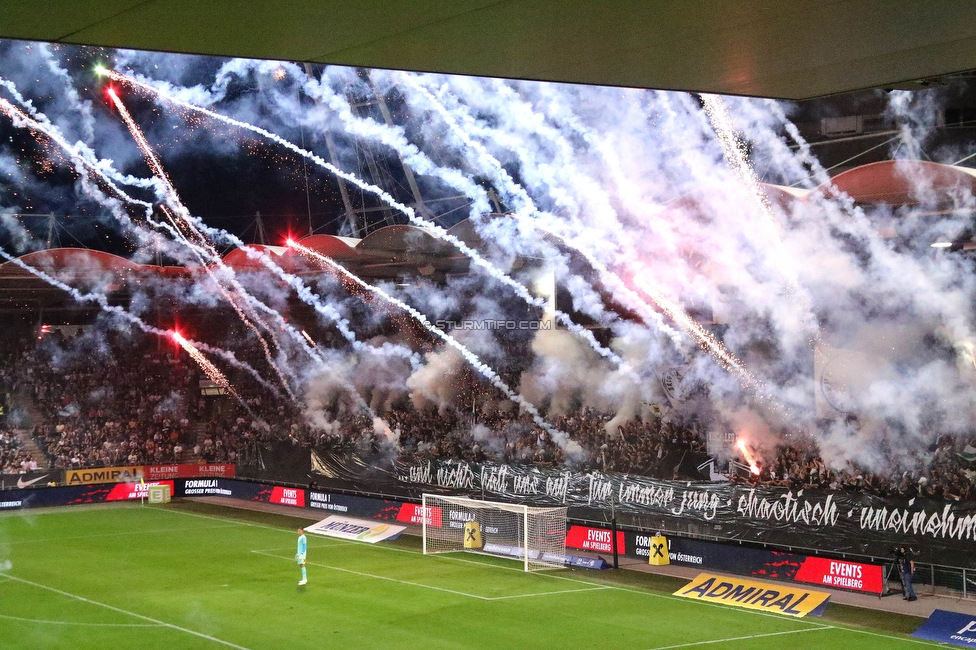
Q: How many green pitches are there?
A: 1